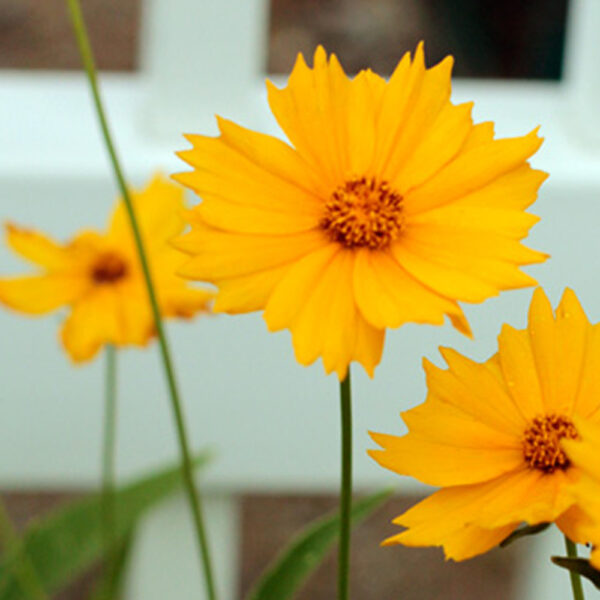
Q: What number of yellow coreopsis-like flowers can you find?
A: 3